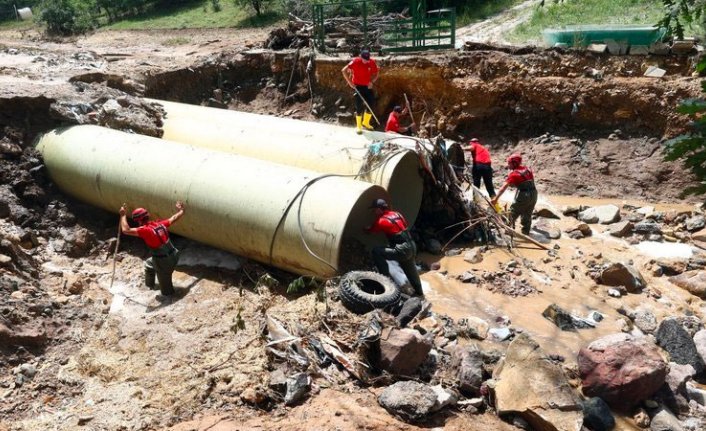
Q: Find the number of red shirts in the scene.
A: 6